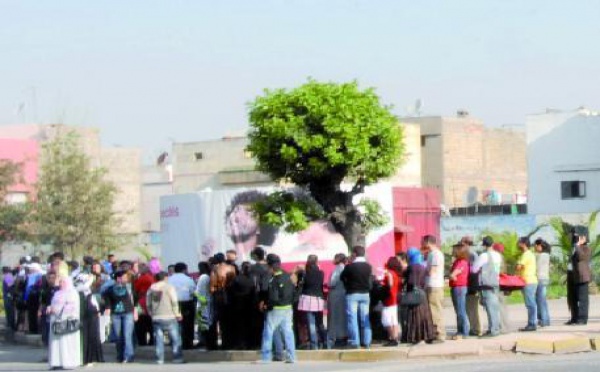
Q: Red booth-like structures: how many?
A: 1